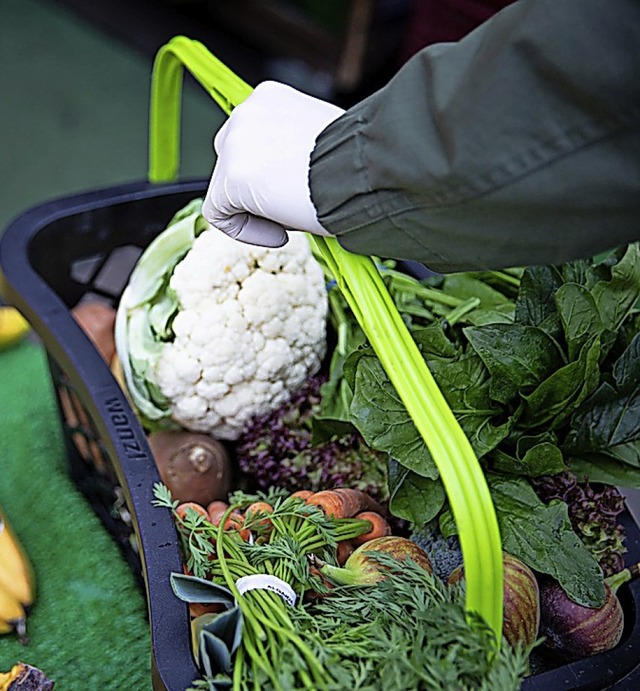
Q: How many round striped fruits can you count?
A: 3